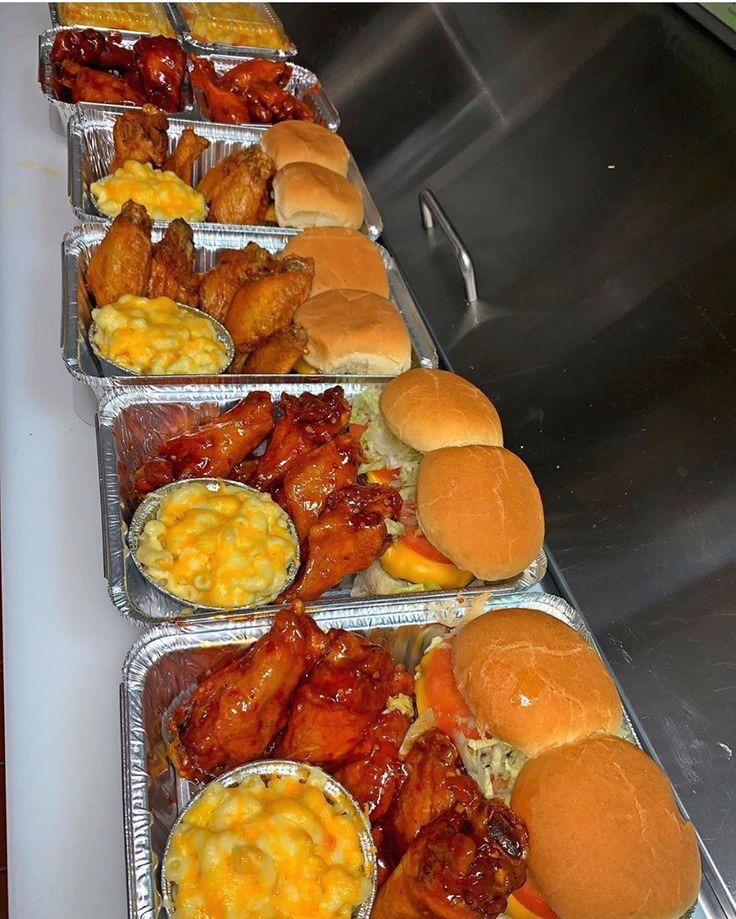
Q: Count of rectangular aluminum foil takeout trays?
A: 8